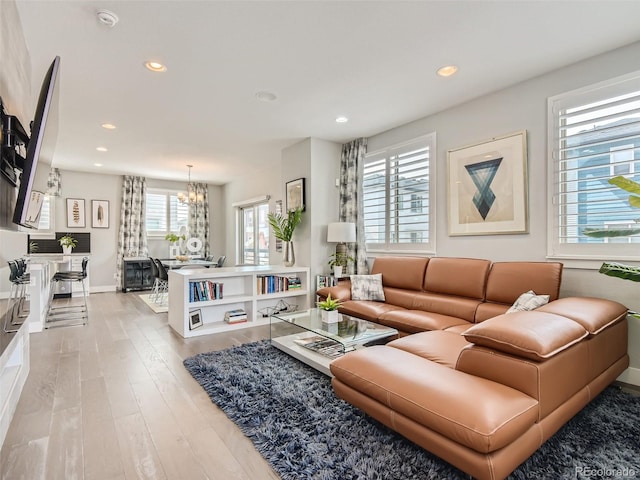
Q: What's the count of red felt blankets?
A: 0